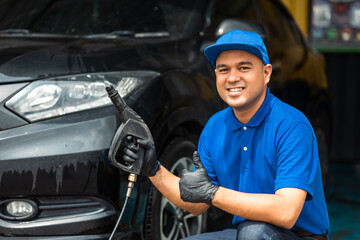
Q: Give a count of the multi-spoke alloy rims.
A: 1